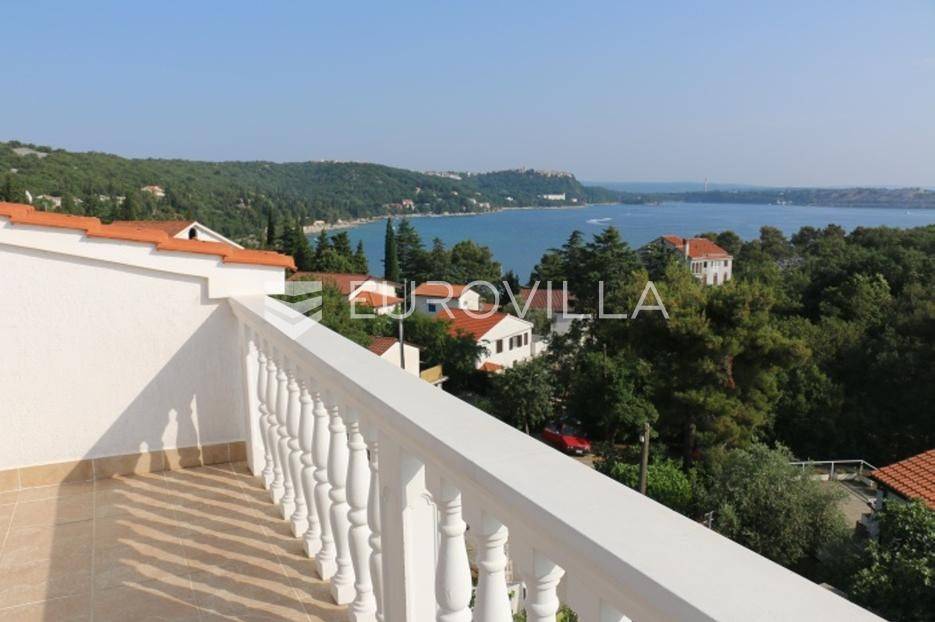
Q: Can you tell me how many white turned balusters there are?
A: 13